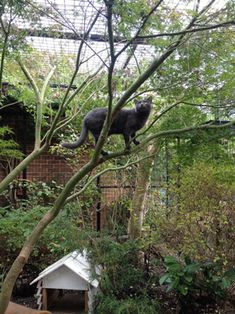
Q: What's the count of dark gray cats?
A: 1